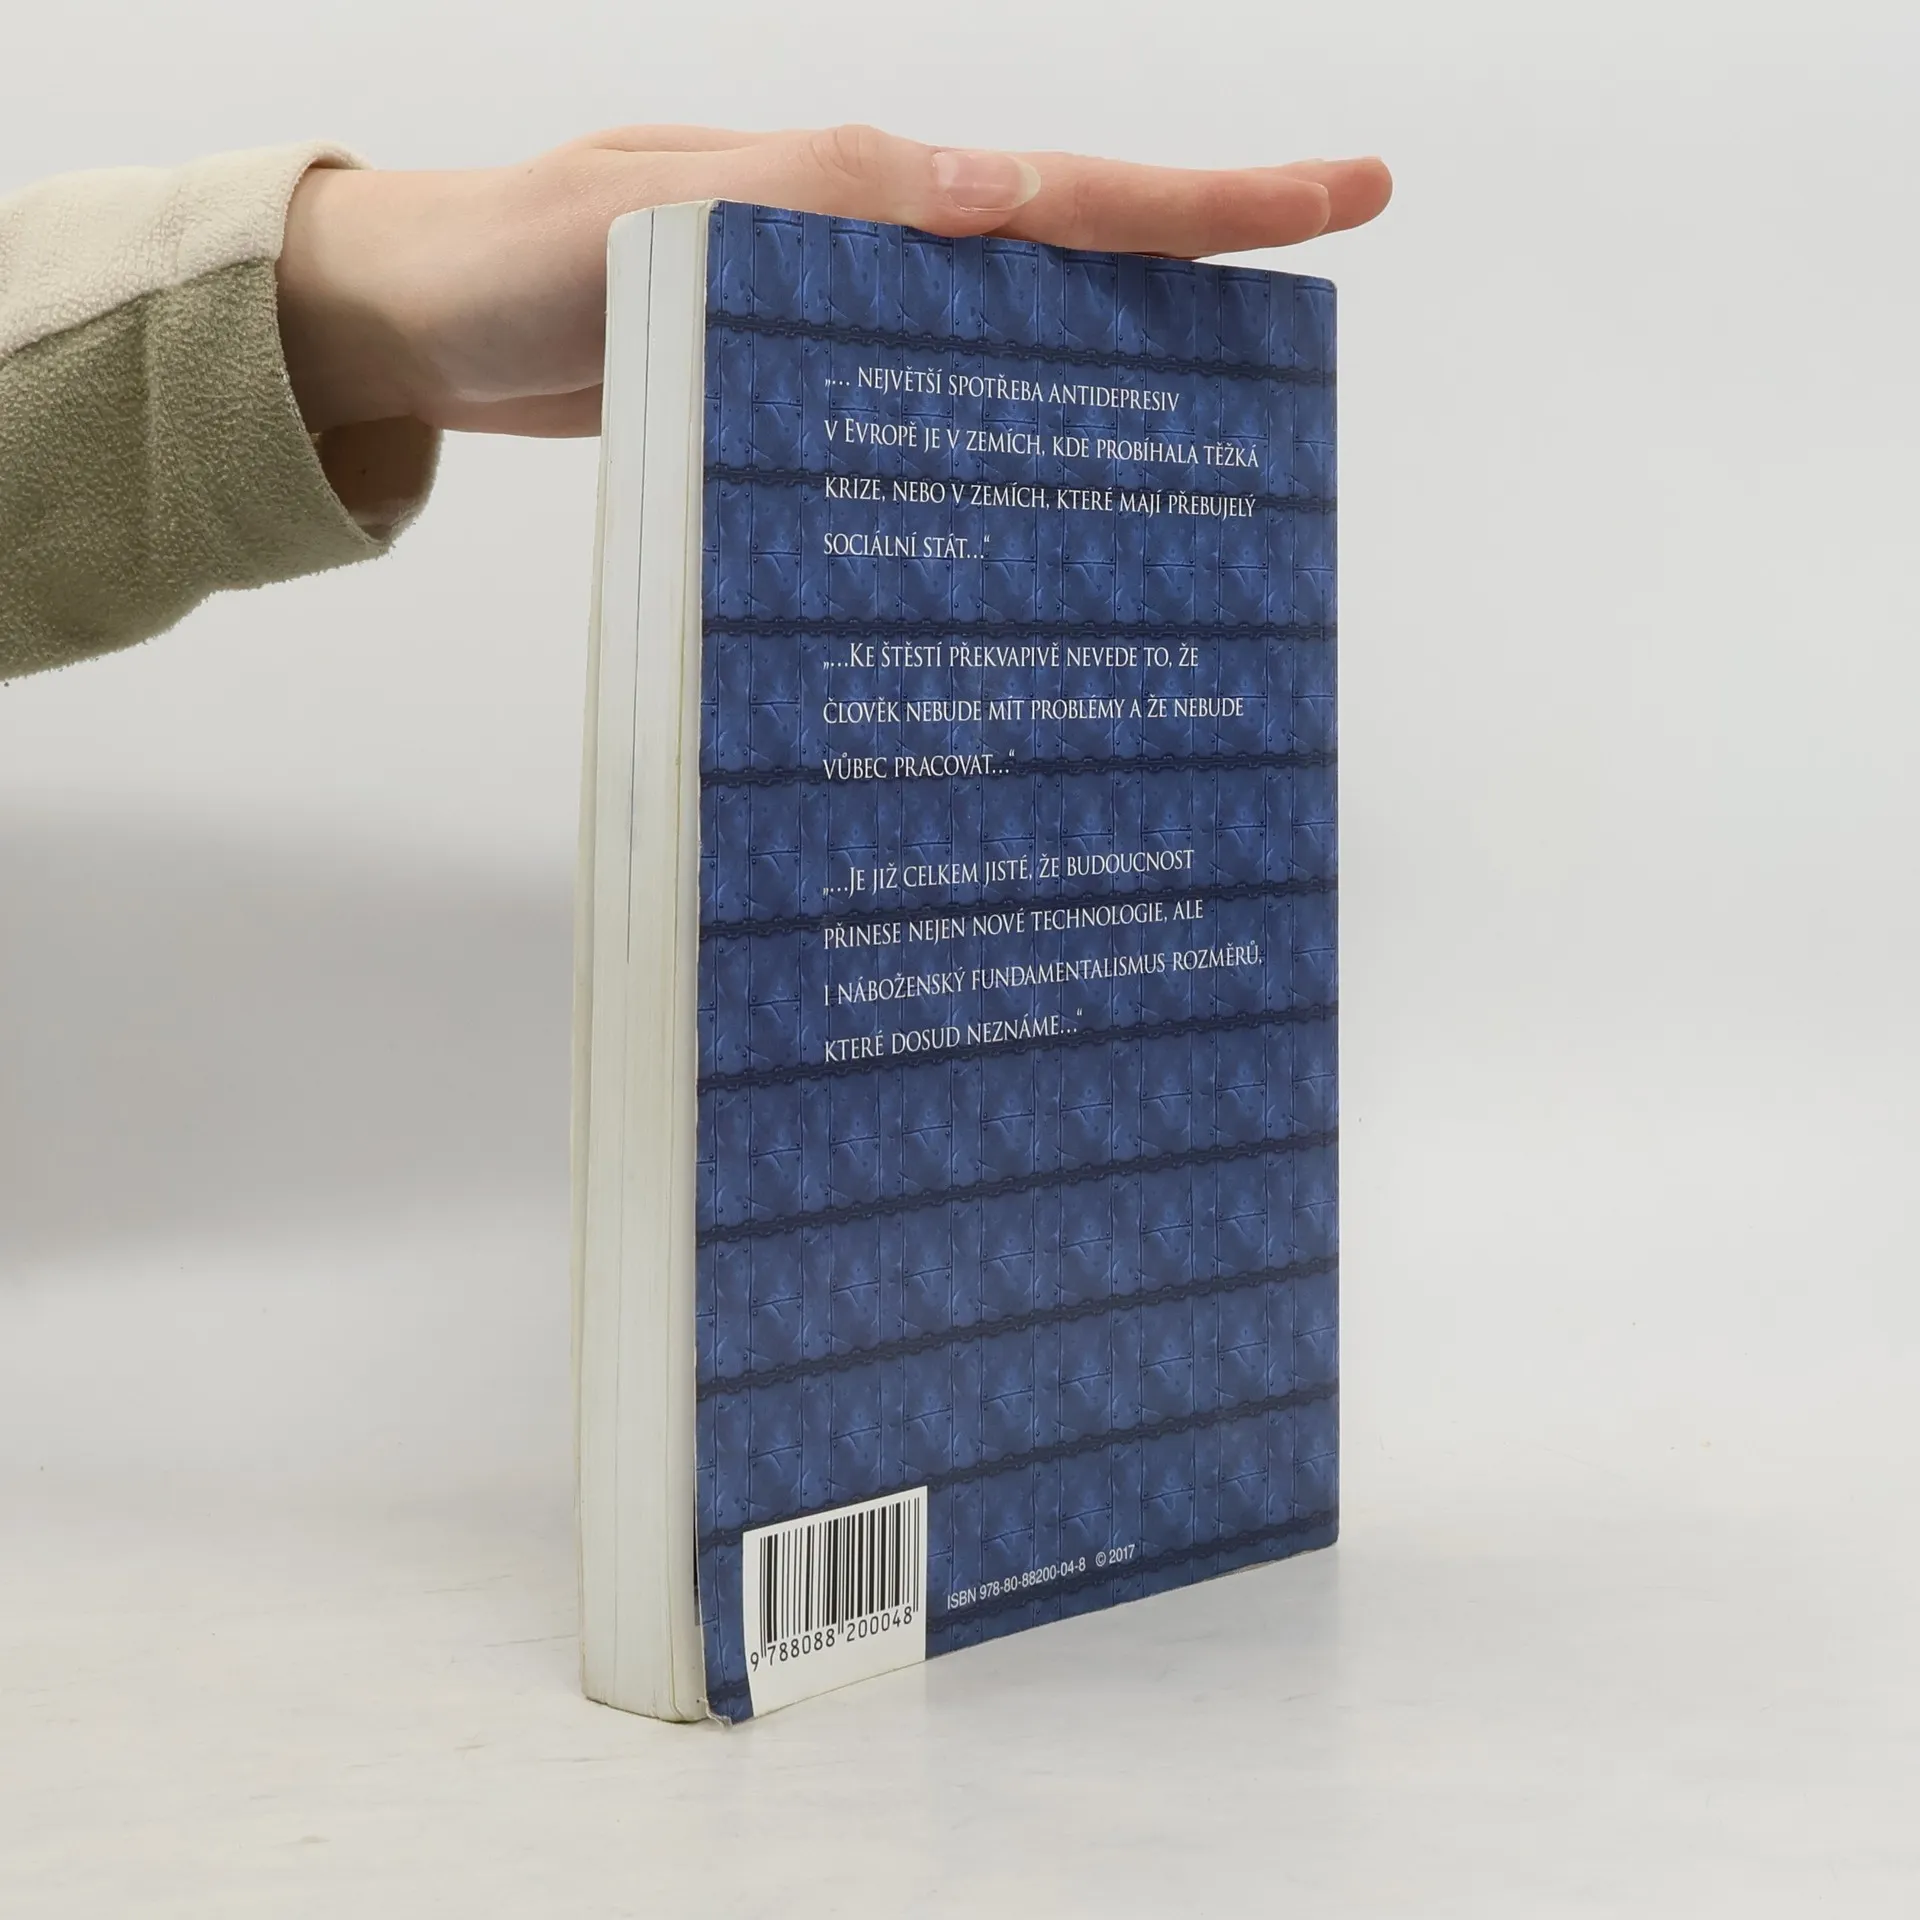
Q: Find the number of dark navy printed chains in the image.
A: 10